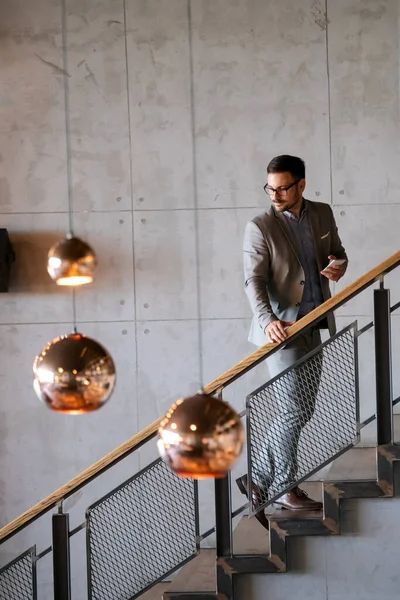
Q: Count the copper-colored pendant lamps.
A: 3